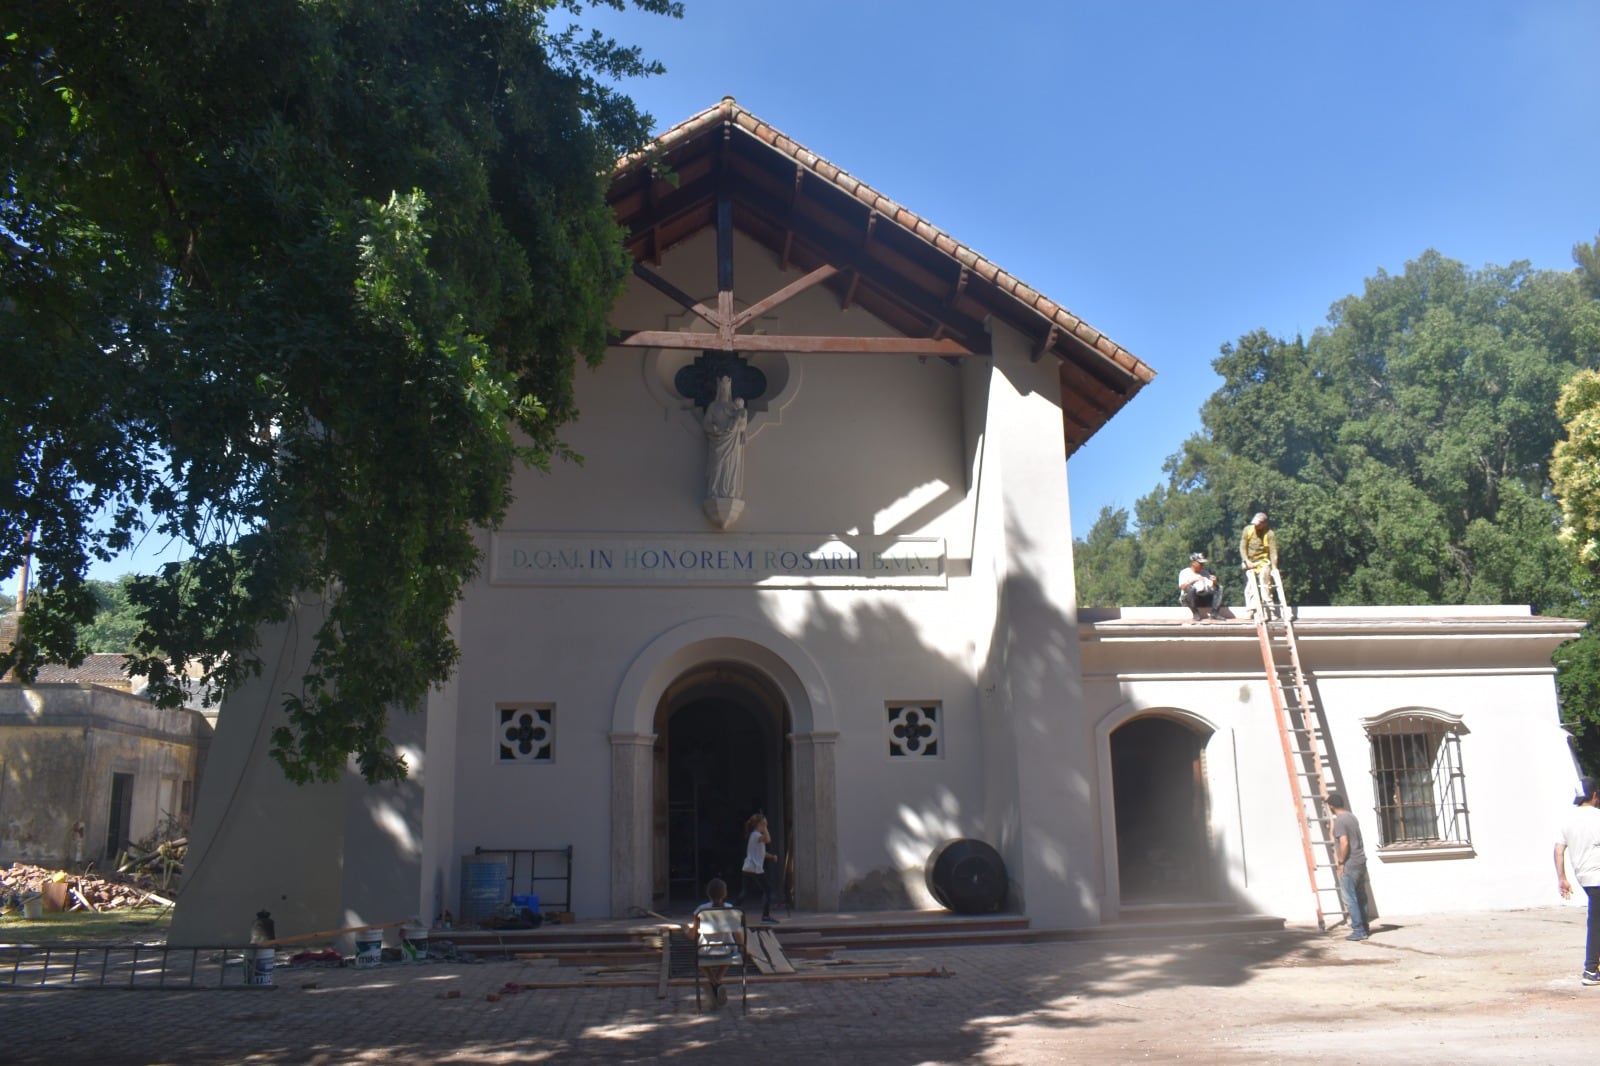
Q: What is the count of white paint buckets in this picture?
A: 3